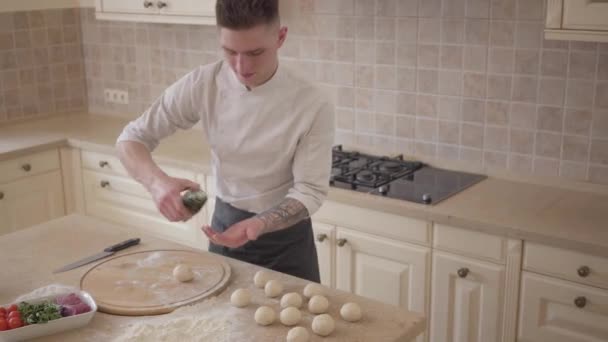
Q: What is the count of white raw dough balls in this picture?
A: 12